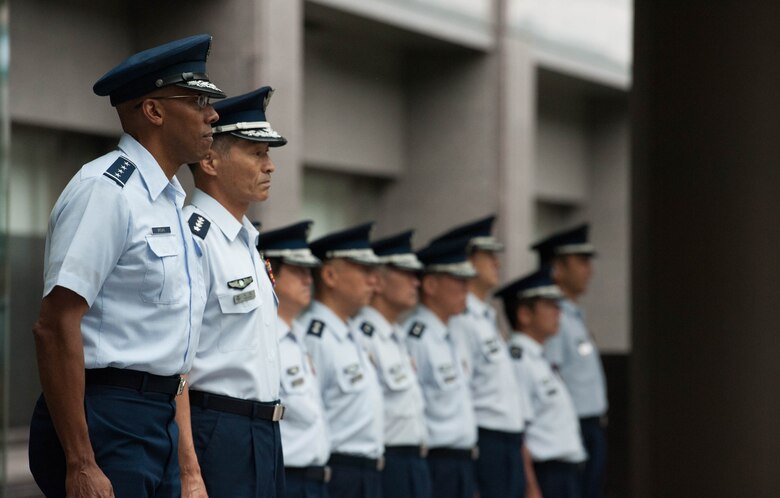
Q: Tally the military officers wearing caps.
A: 9